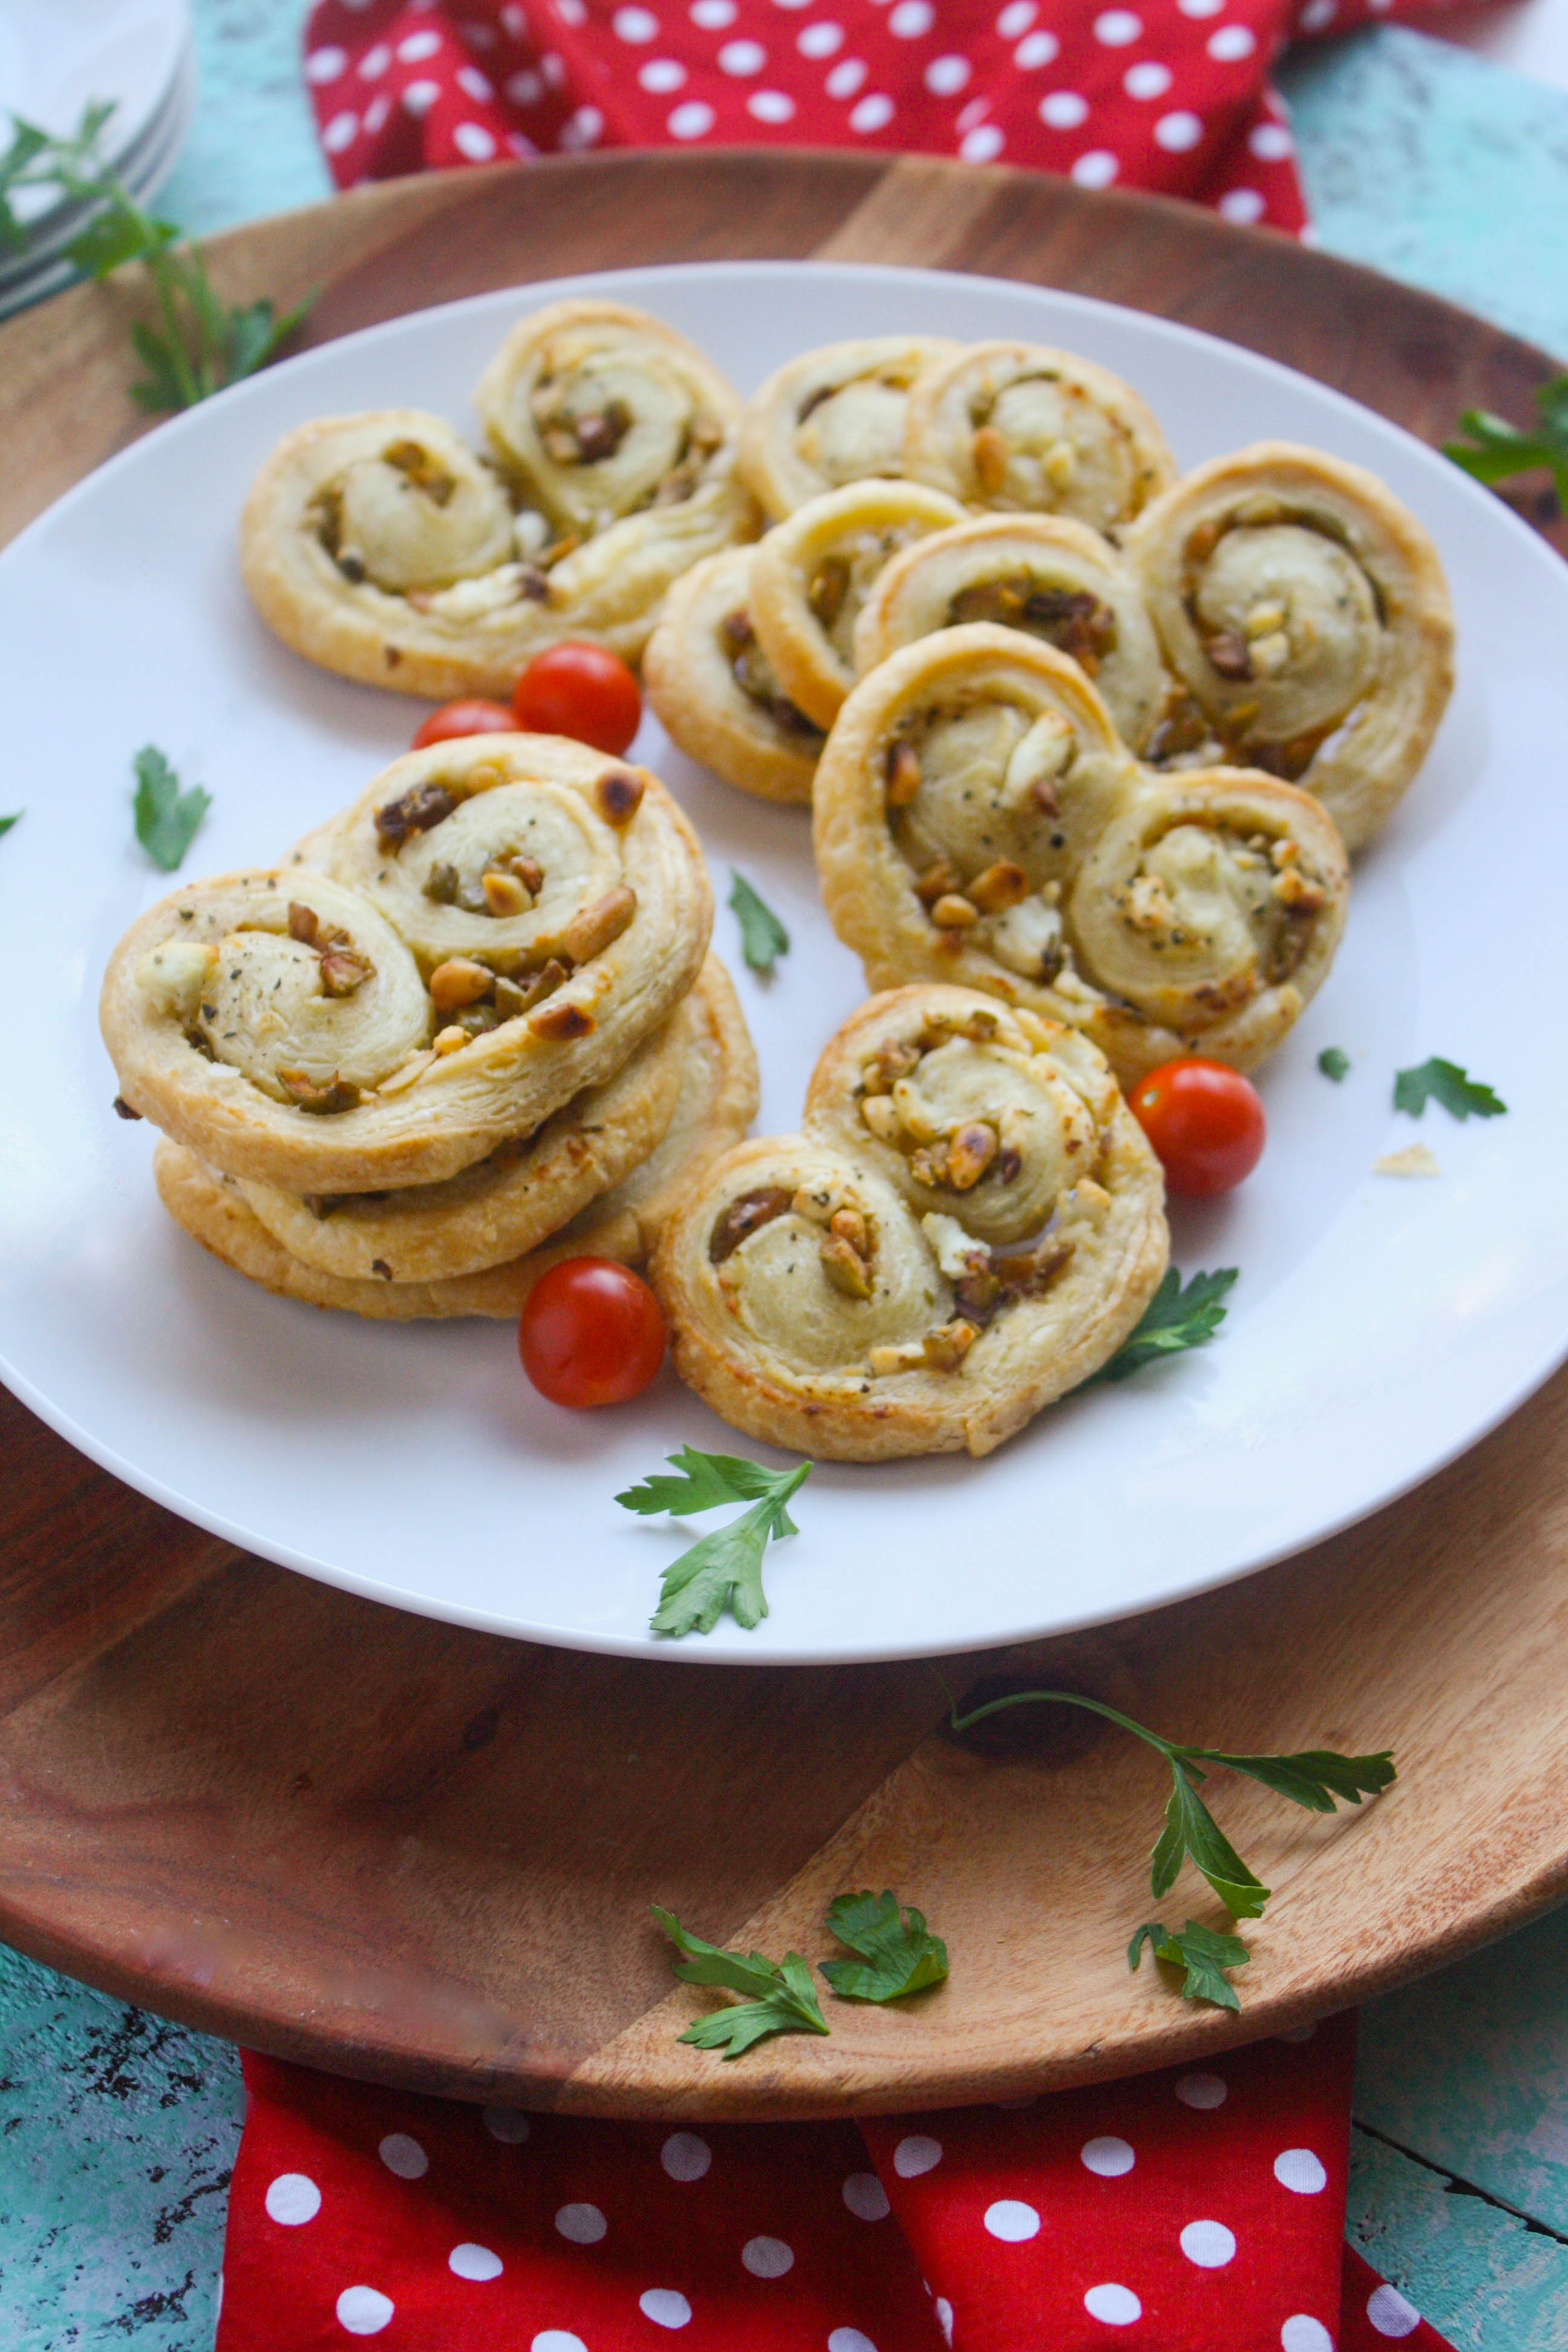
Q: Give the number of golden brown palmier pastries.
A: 9